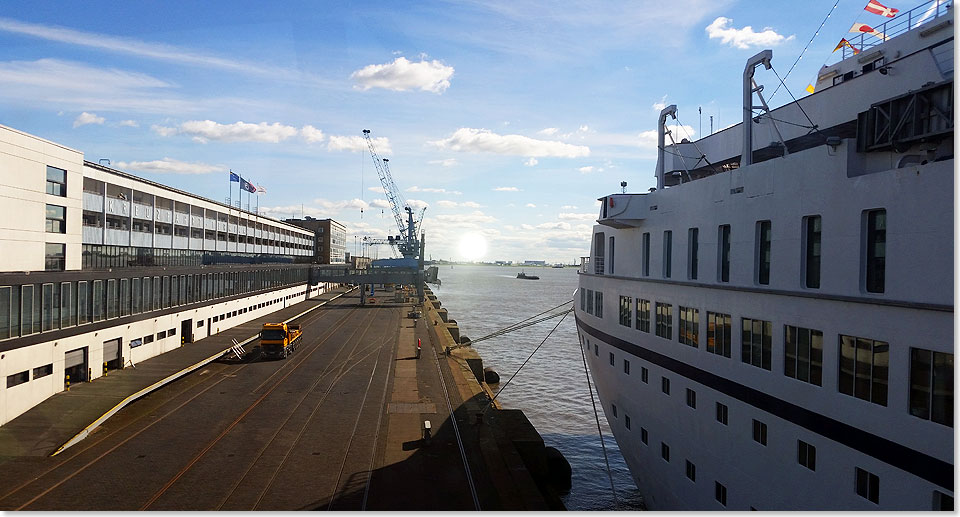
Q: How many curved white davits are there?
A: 2